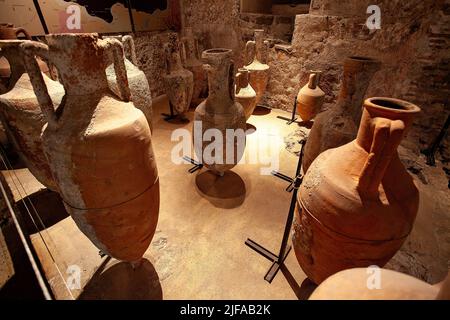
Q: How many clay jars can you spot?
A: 13